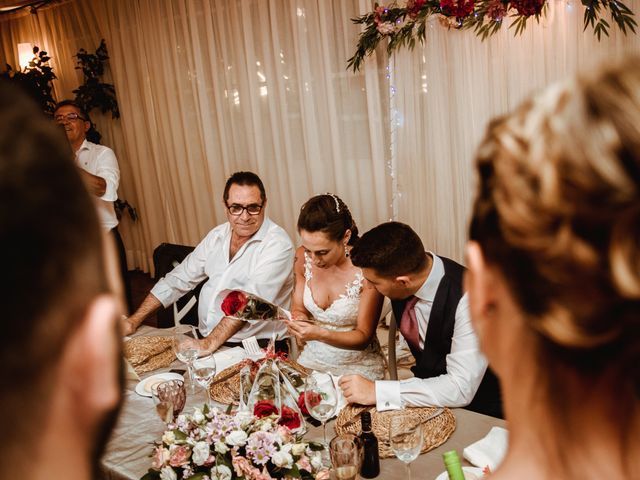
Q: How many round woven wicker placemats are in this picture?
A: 3